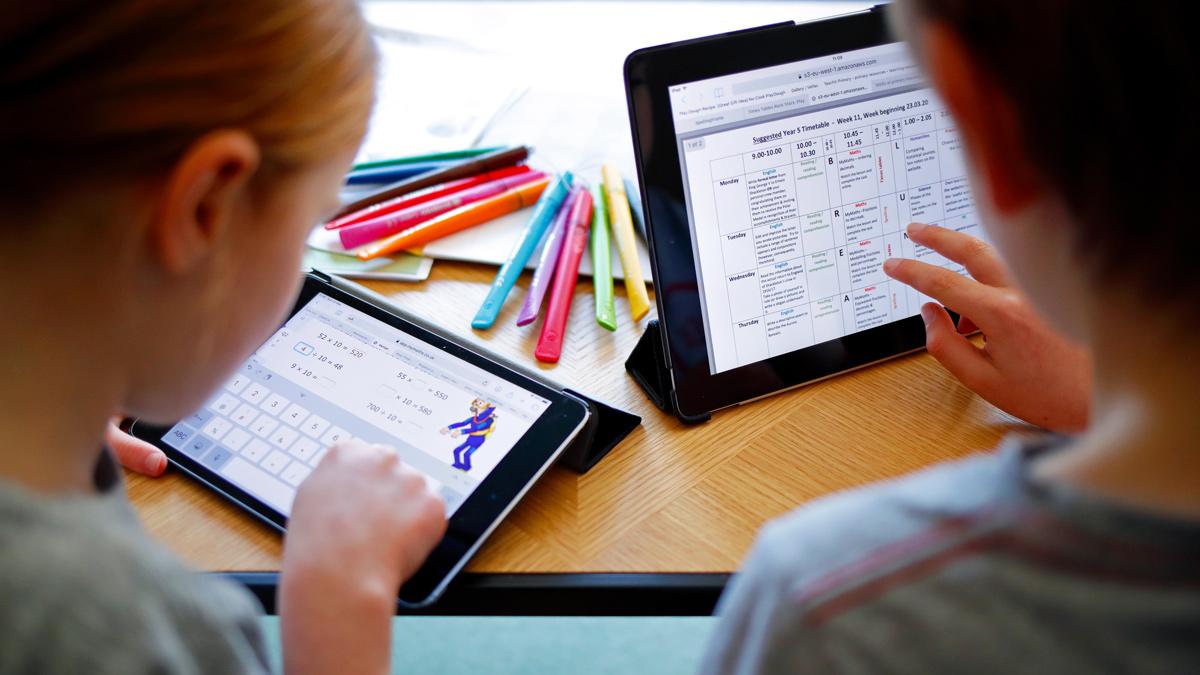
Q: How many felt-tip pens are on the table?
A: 12